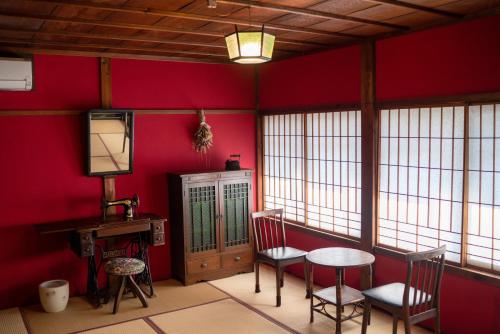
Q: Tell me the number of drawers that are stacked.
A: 4